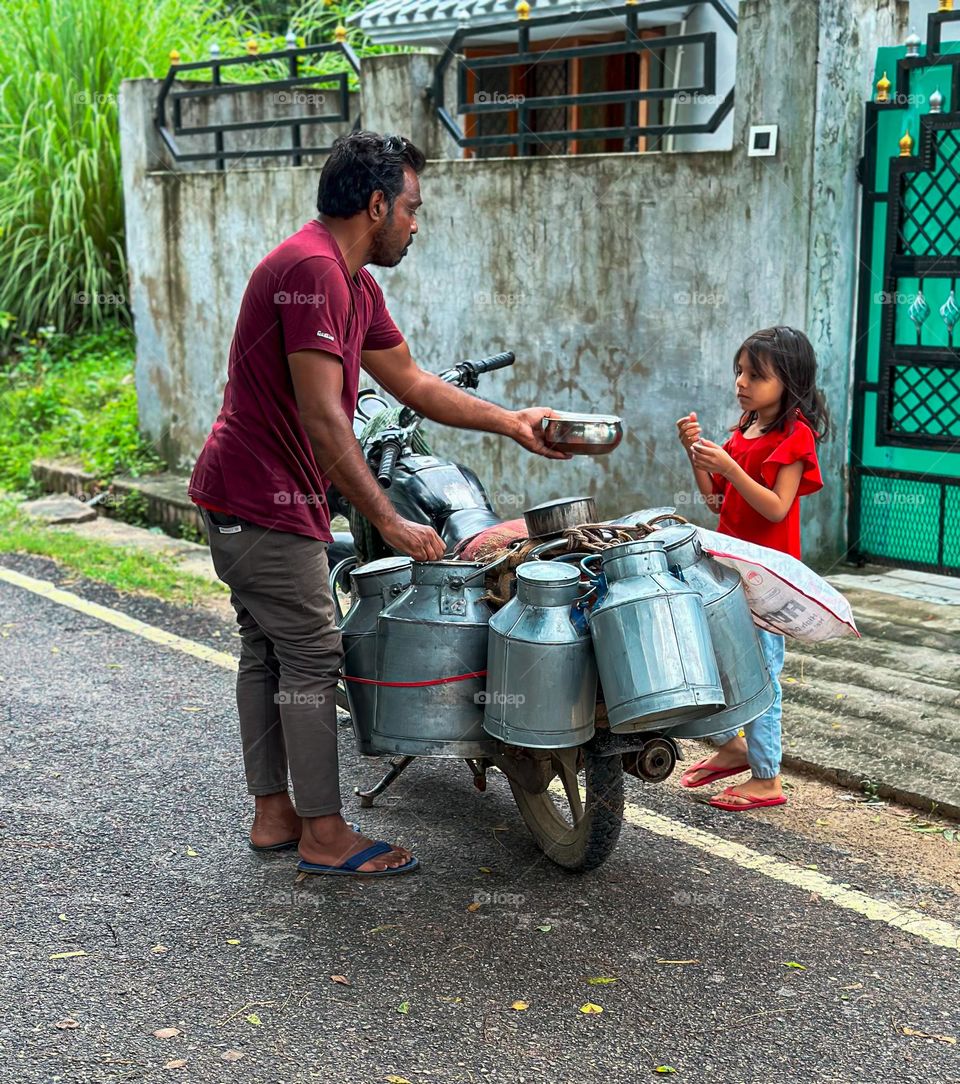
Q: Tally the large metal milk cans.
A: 5